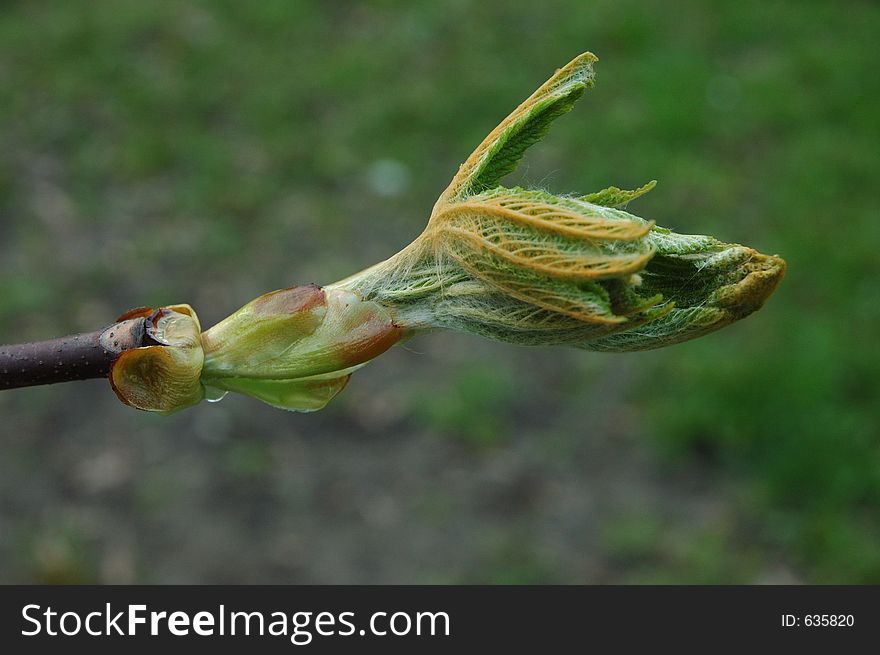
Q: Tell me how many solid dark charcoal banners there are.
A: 1